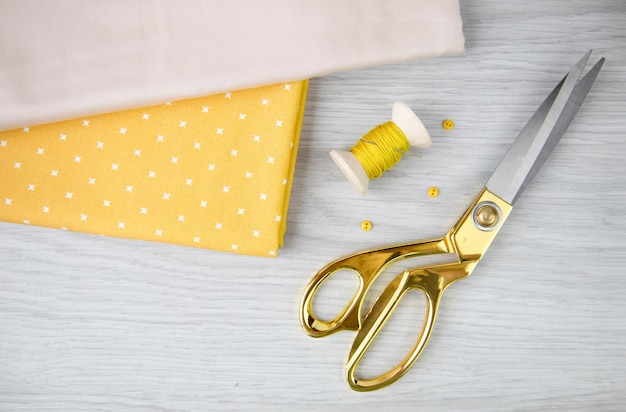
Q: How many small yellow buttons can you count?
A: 3